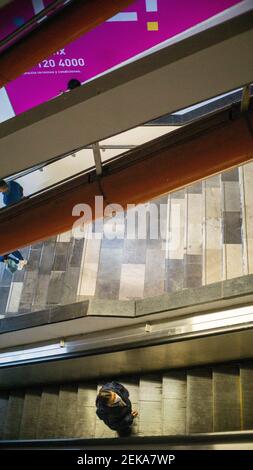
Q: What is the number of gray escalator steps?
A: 13